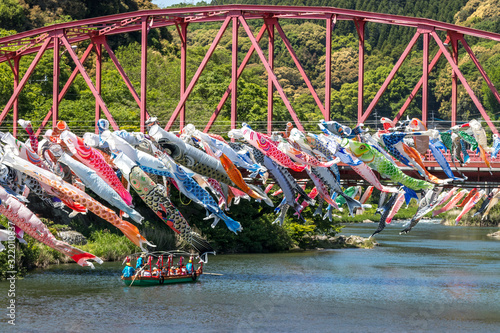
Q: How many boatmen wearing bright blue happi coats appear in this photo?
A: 3